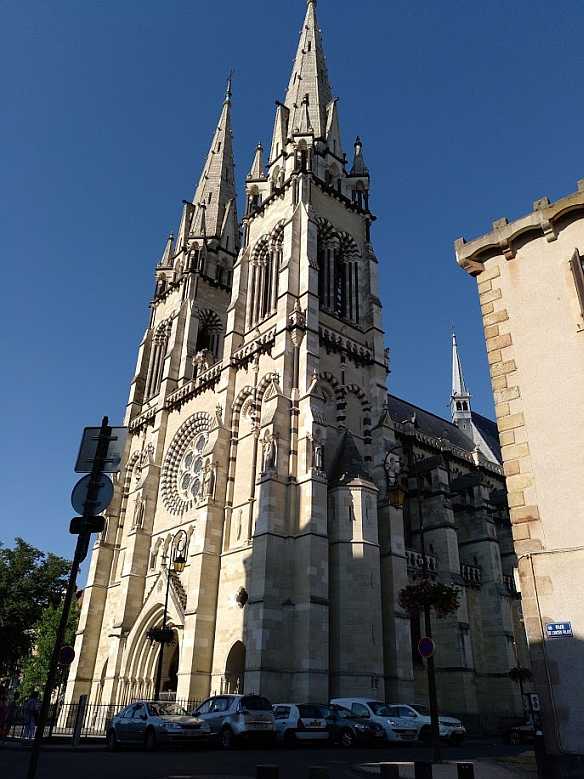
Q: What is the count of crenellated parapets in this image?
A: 1